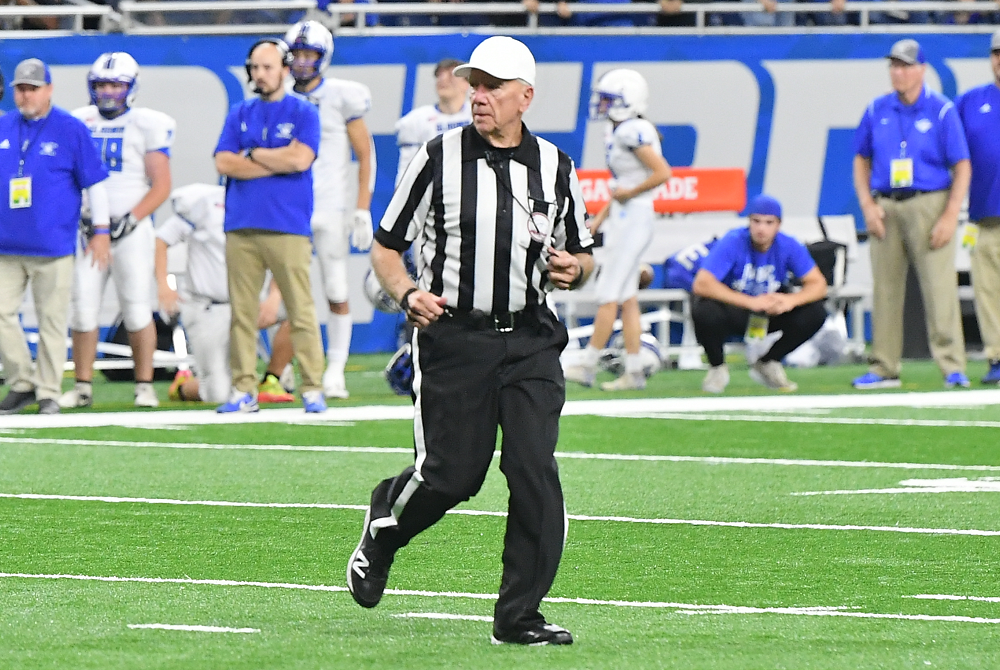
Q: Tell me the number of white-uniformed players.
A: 5